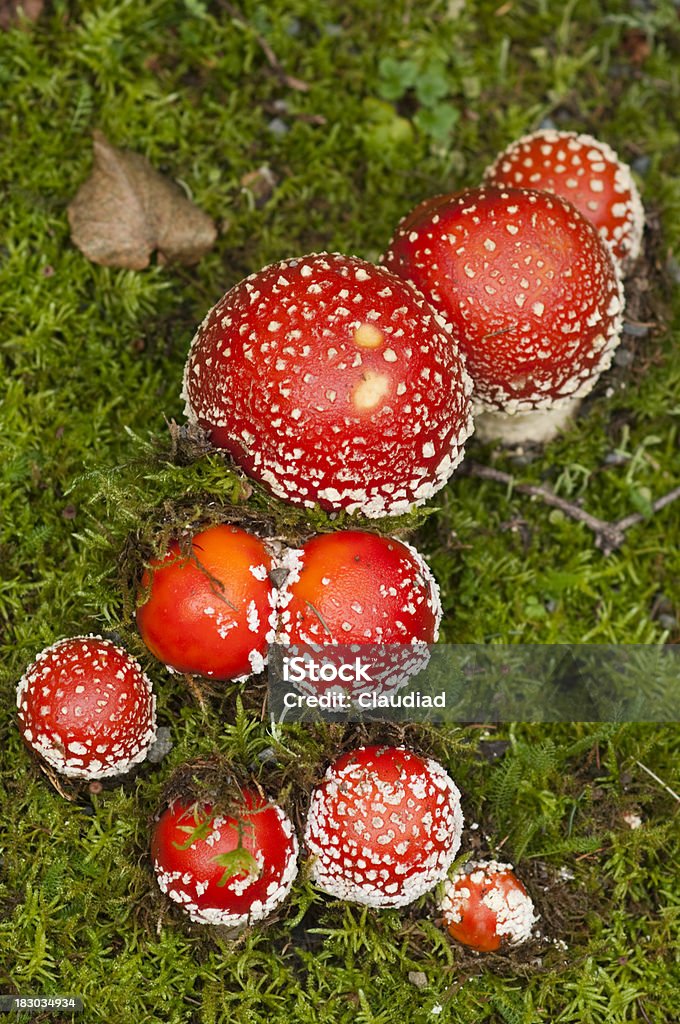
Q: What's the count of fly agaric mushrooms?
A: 9